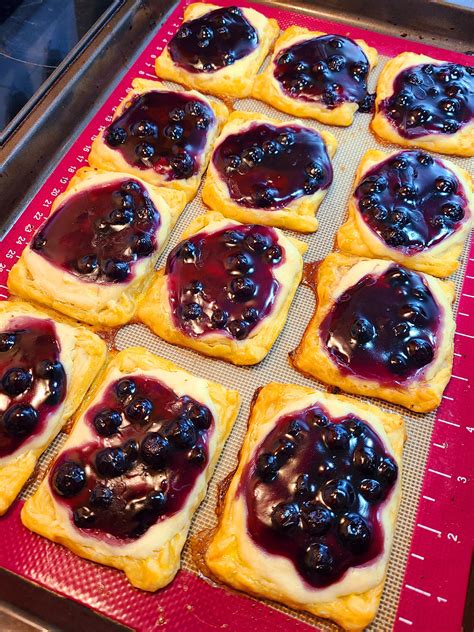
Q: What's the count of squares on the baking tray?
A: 12